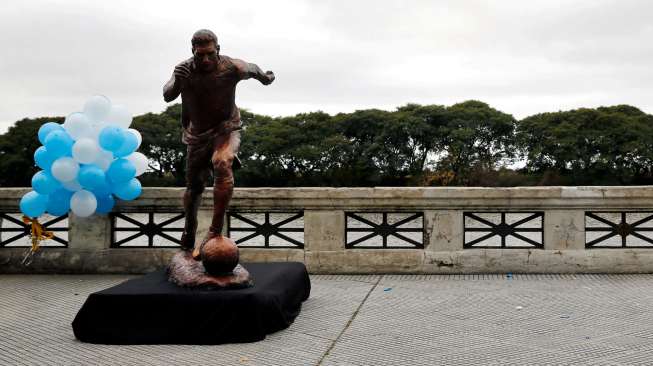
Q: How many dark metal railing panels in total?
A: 6